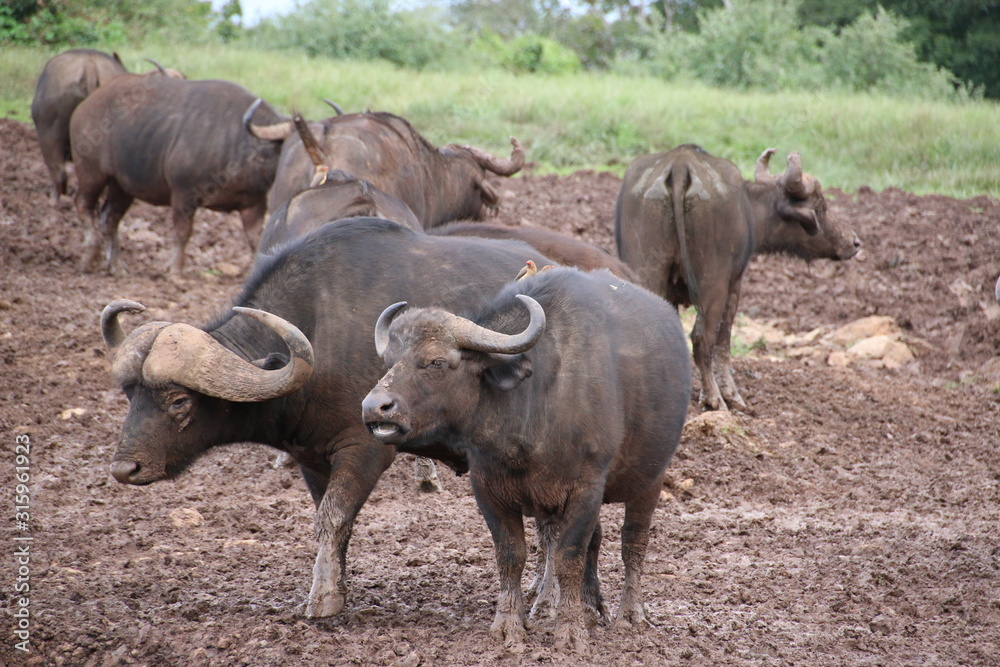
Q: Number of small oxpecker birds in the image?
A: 3